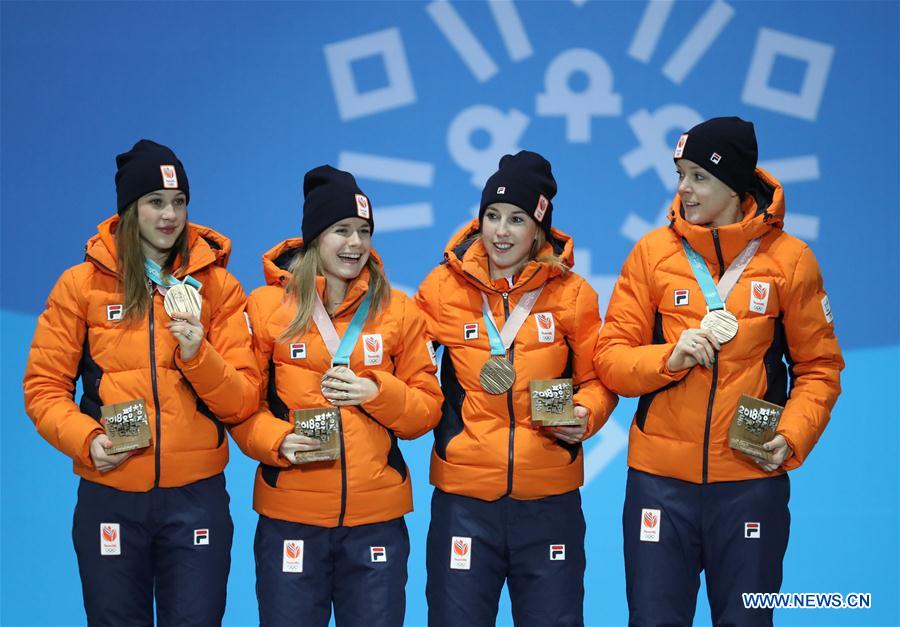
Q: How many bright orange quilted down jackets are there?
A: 4